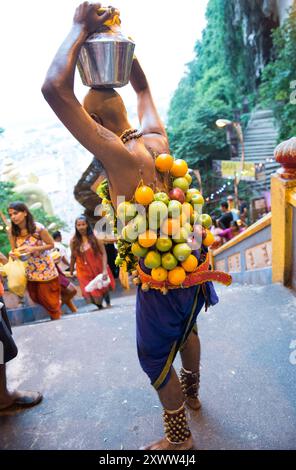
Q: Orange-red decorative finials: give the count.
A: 1